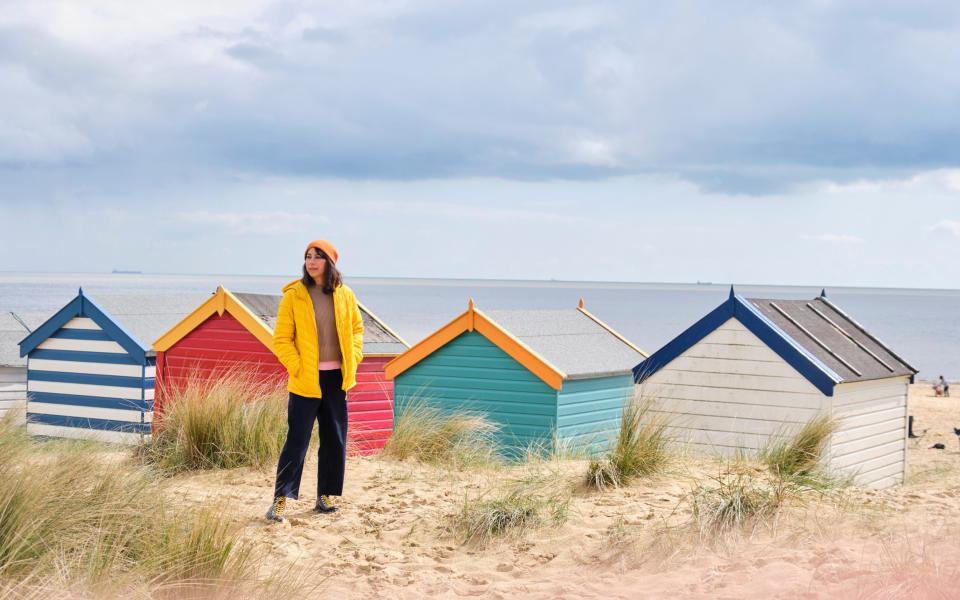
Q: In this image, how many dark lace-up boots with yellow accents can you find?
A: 2